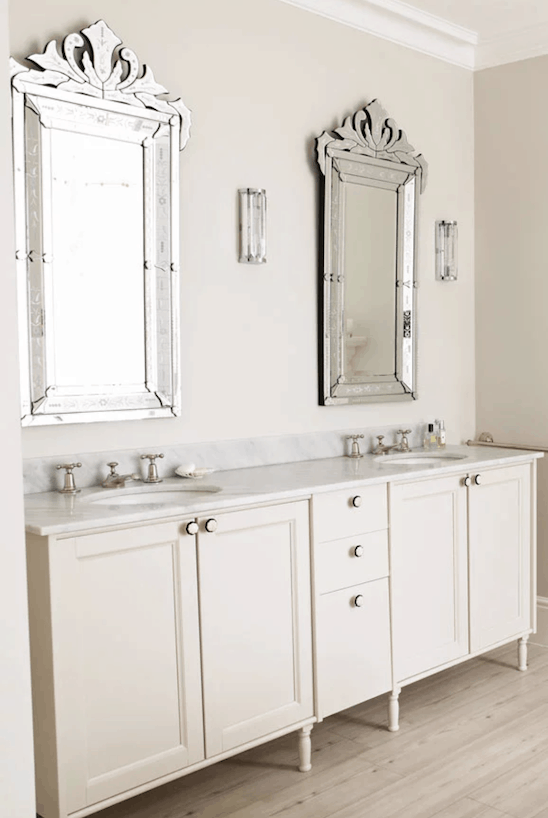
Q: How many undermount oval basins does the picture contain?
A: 2